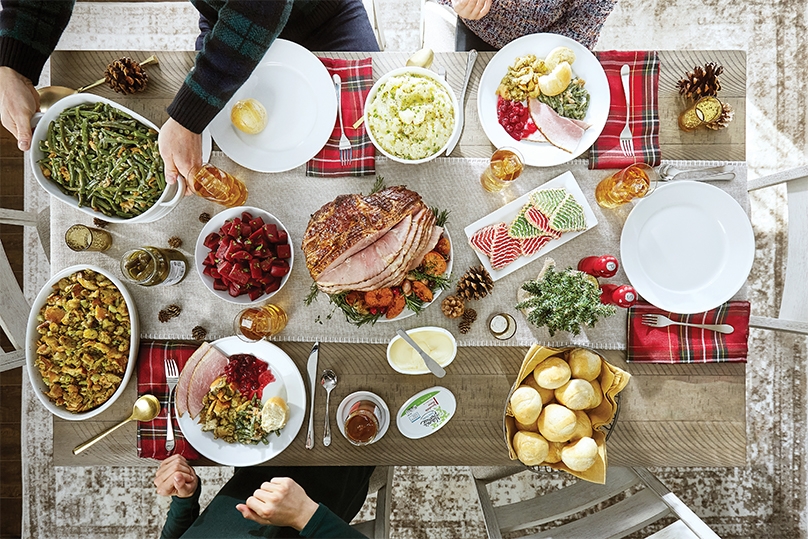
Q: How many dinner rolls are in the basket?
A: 12